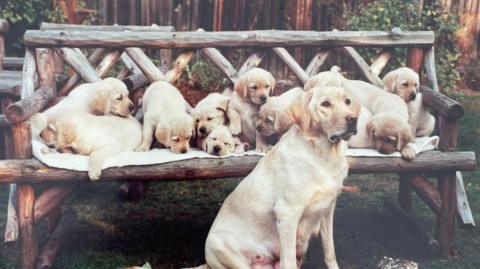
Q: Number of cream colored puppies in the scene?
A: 10